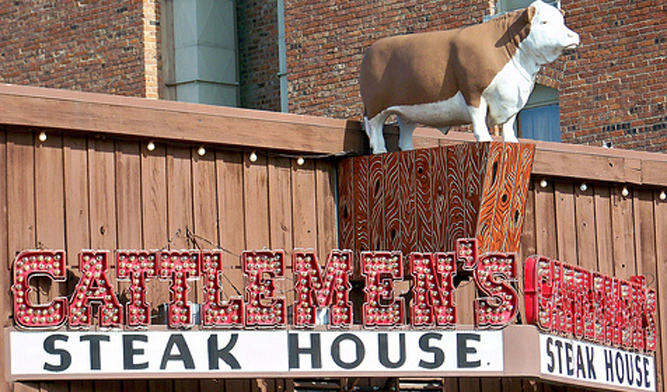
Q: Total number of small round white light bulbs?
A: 9